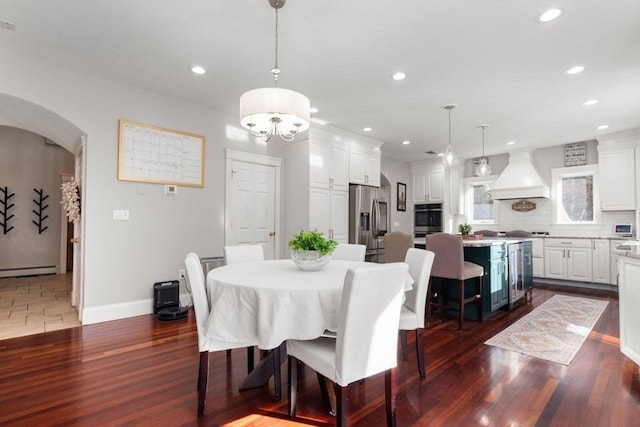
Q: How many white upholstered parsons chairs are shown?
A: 5